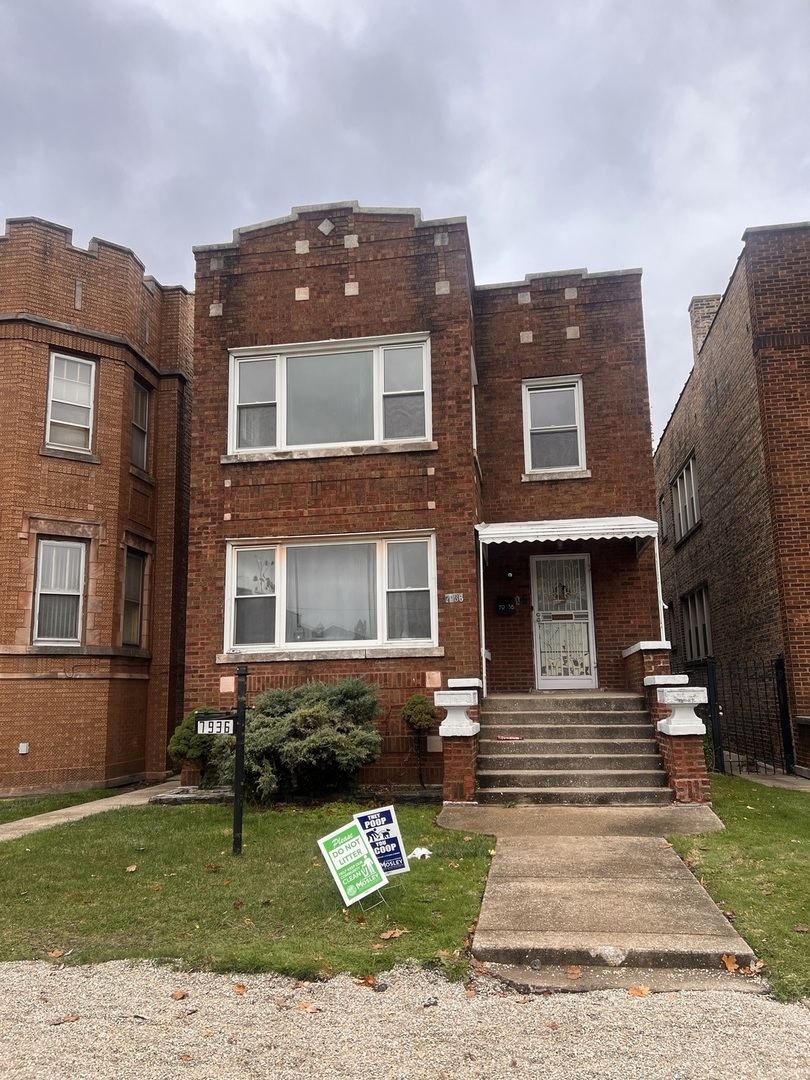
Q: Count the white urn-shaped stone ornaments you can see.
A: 2